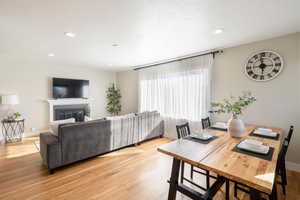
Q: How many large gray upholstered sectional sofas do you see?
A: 1